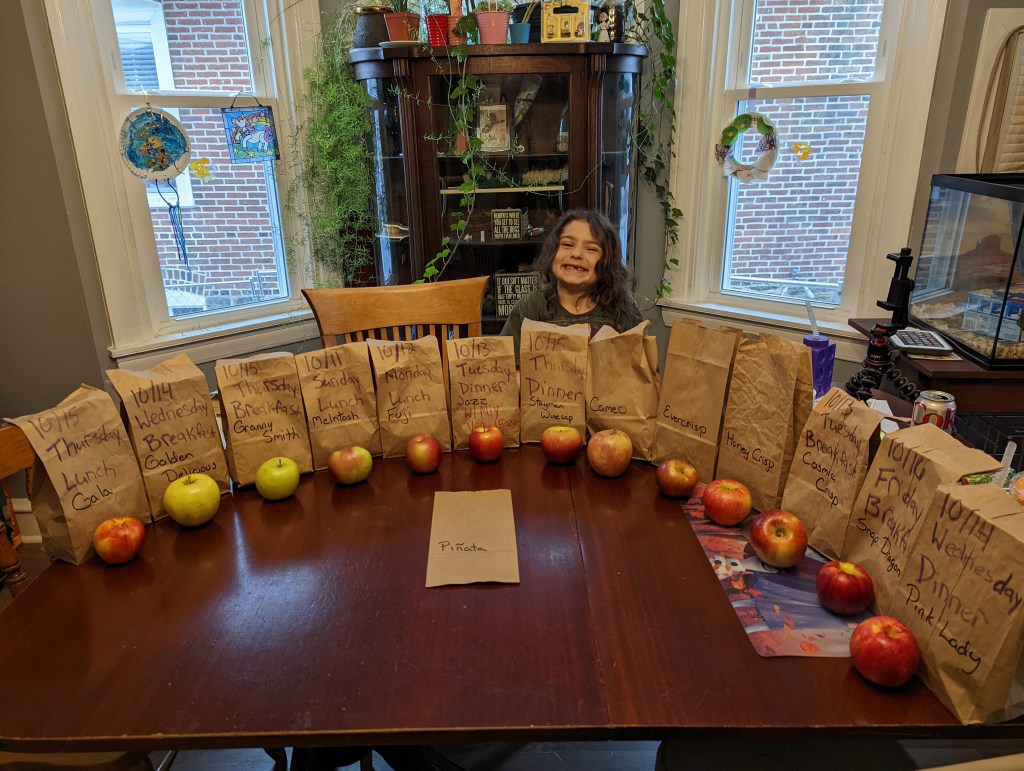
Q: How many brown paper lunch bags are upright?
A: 13